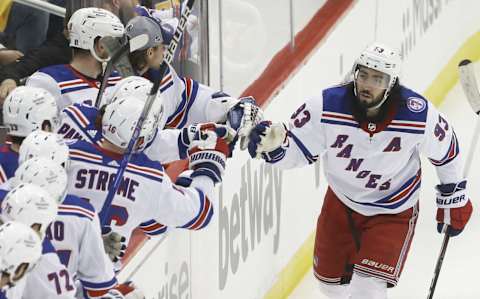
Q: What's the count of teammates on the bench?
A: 9